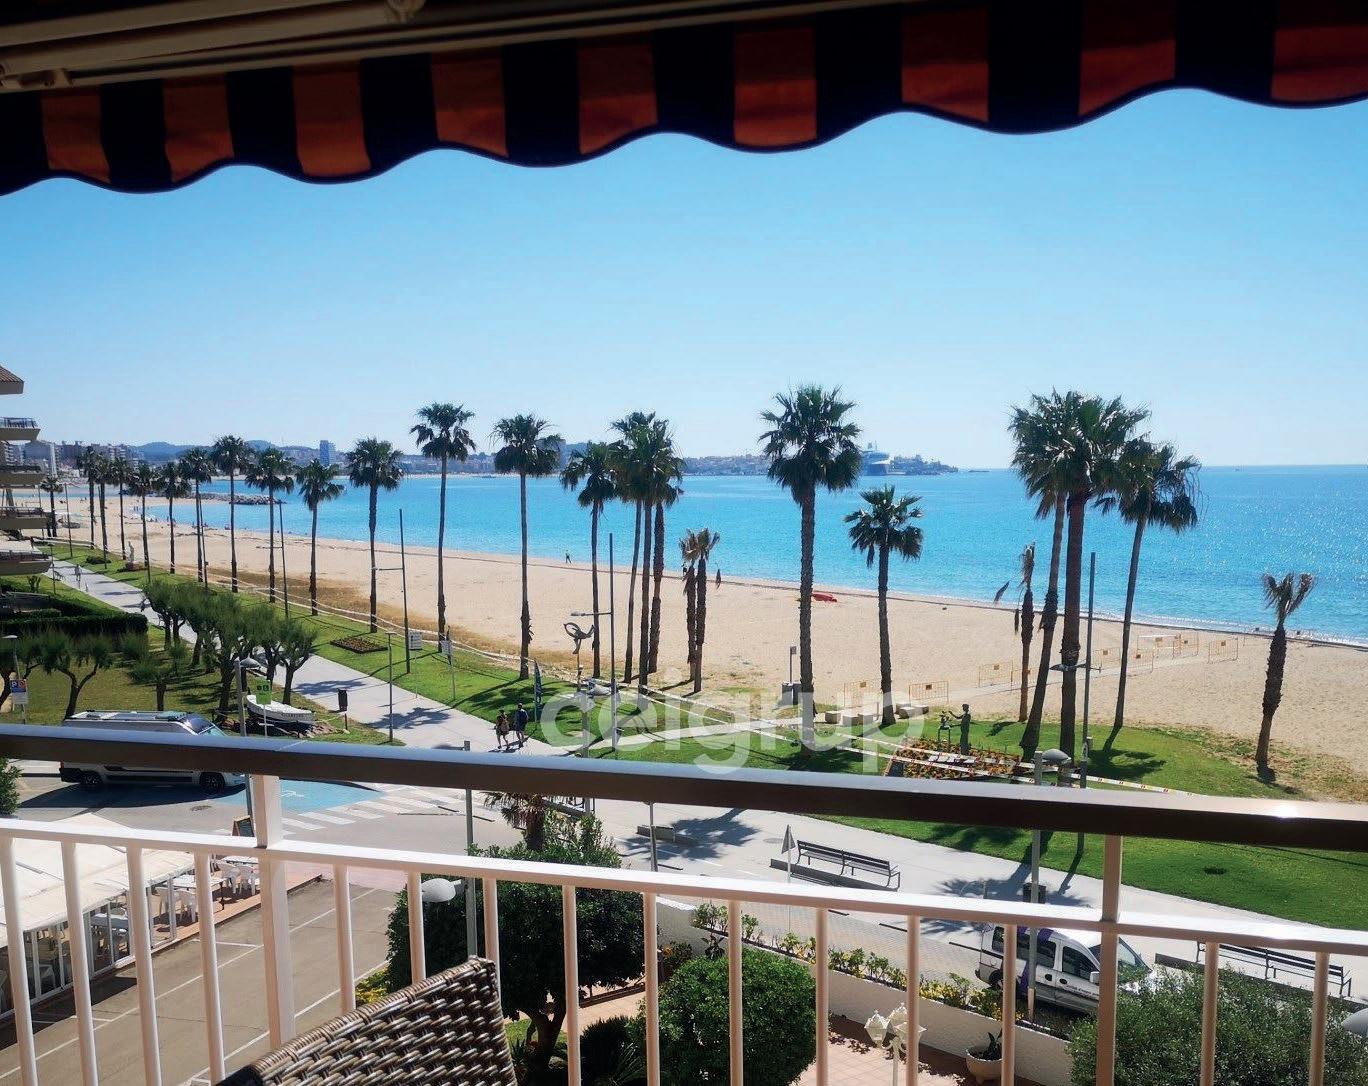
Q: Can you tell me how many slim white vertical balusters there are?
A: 15